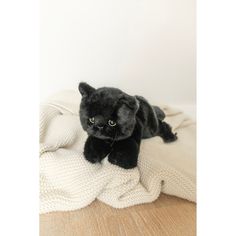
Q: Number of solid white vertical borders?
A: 2